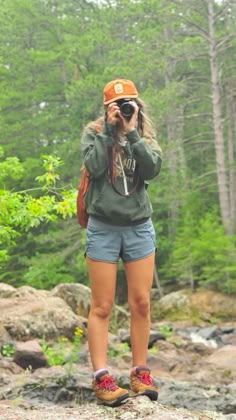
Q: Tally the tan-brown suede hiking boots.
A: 2